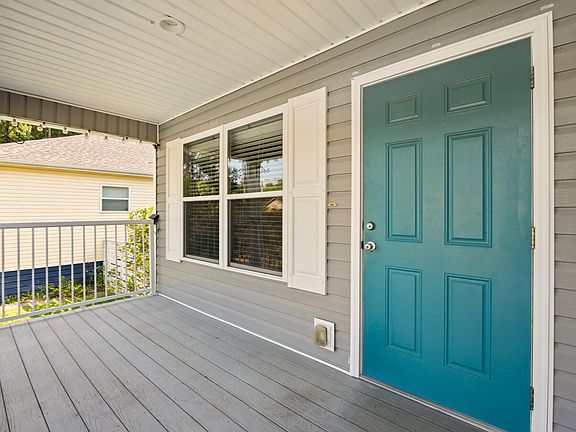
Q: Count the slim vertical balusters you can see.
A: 13